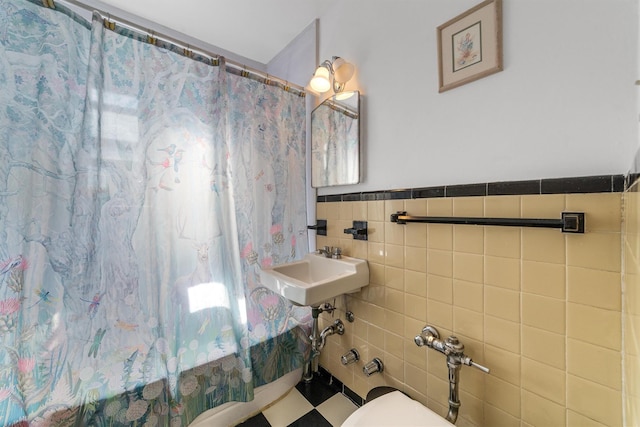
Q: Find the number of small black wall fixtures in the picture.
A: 2